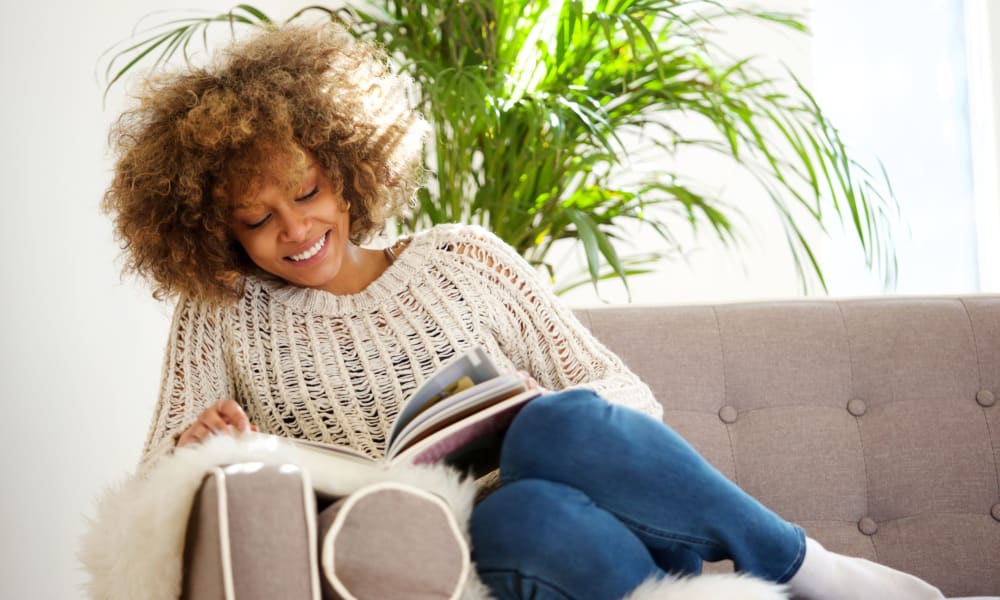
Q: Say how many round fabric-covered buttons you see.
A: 5